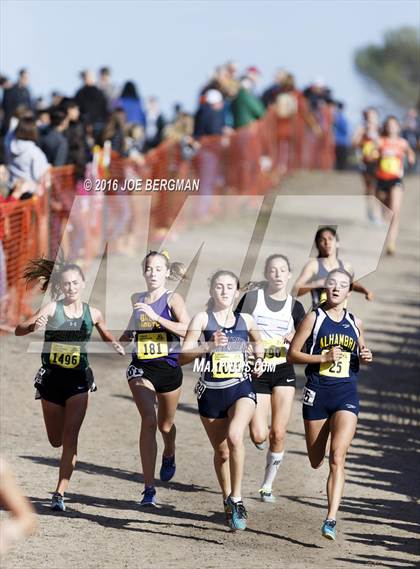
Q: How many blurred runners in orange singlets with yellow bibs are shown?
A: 2